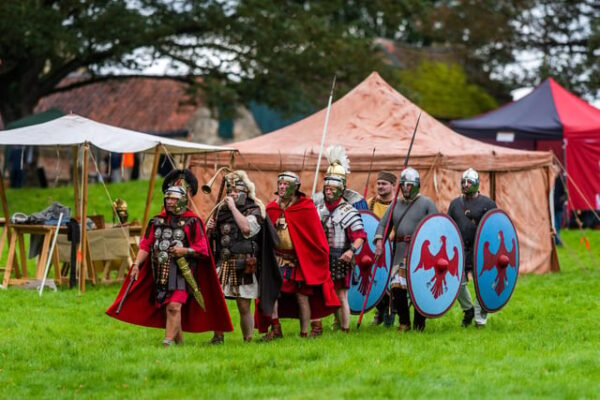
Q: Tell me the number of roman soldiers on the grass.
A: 7